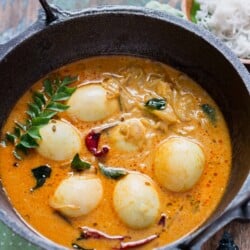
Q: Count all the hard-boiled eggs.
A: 6